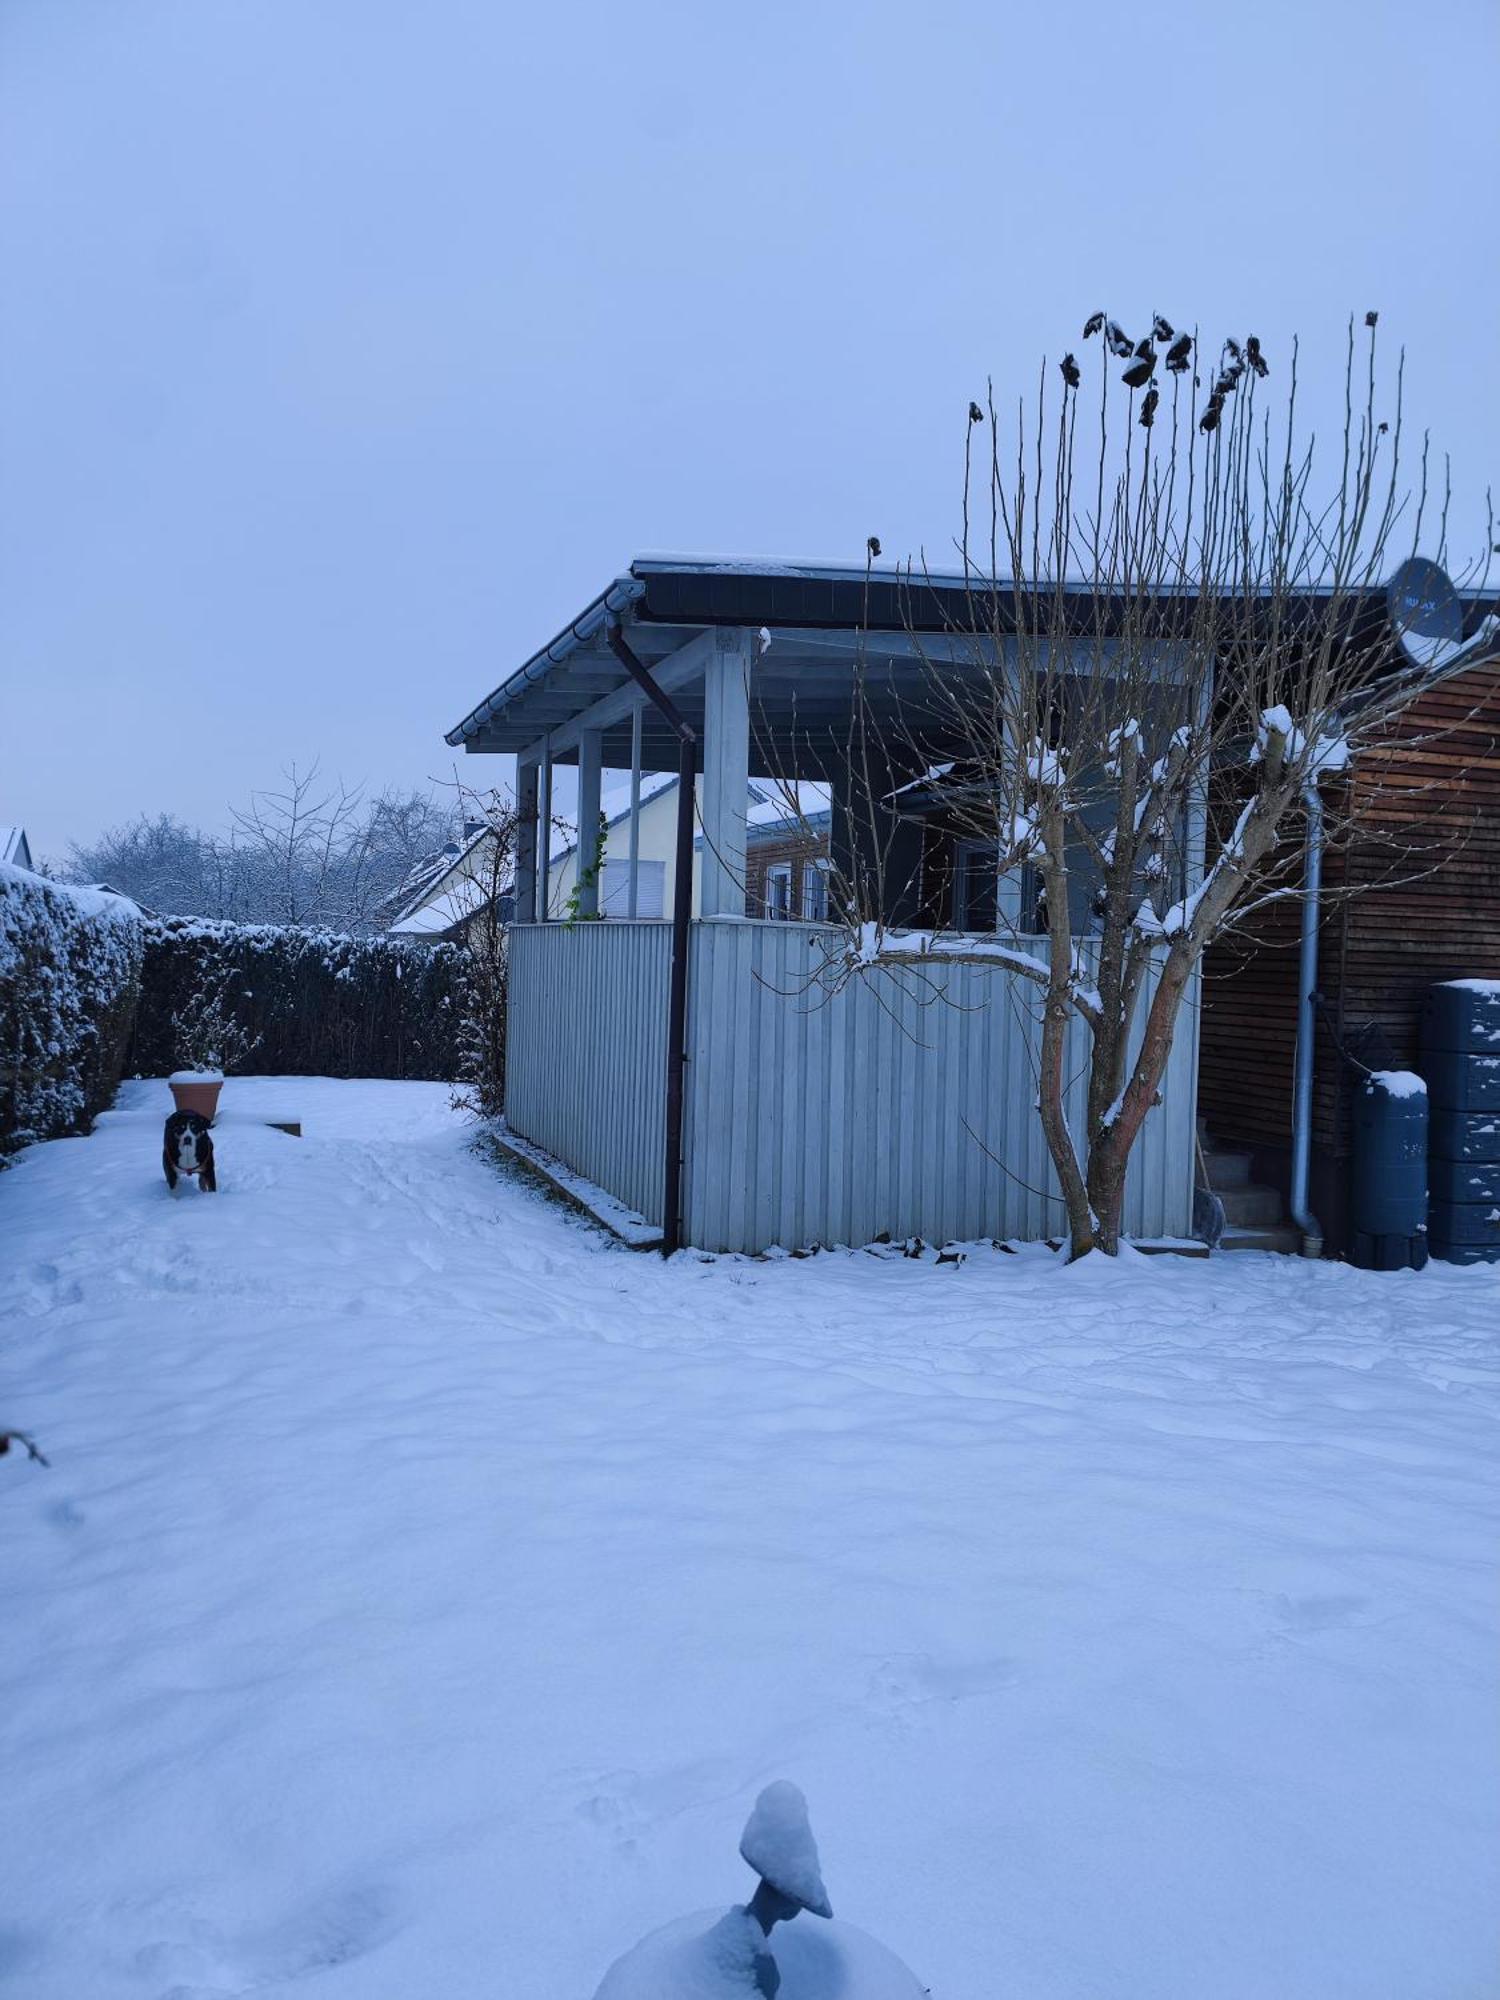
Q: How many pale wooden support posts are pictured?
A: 7